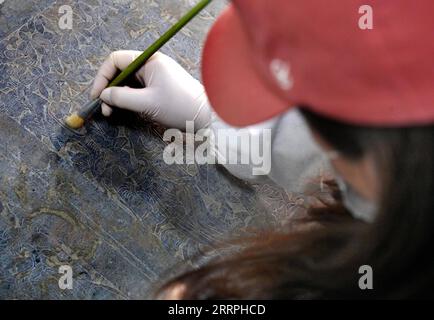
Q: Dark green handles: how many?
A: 1